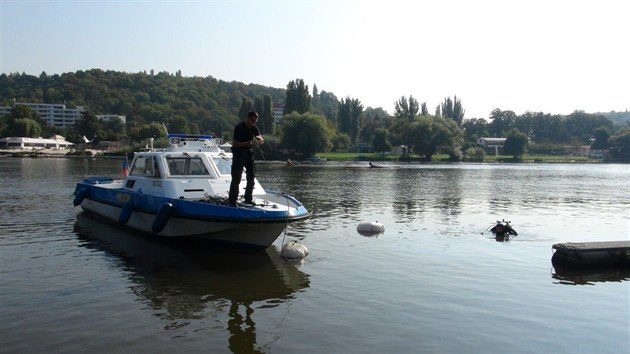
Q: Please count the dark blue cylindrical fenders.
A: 3